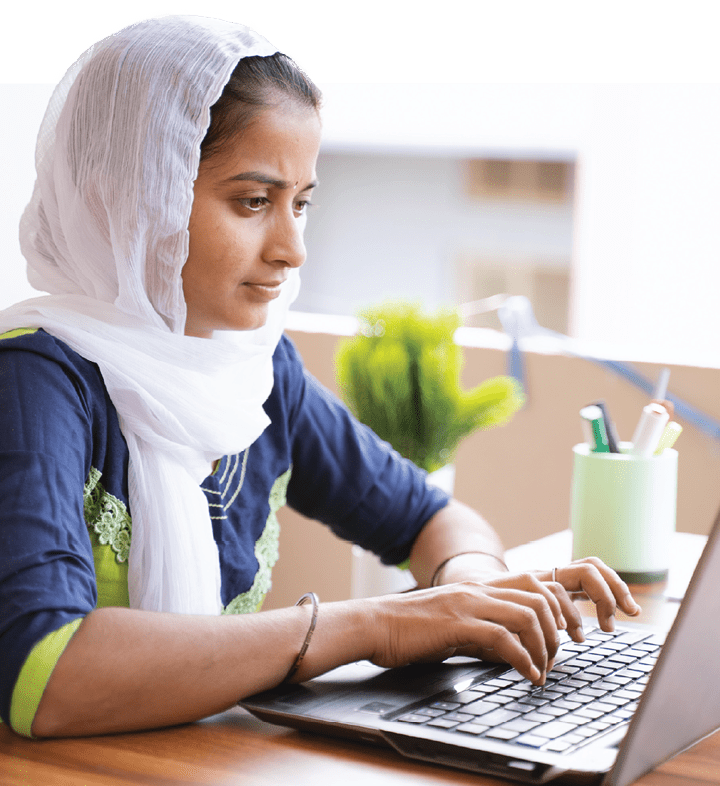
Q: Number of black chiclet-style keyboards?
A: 1